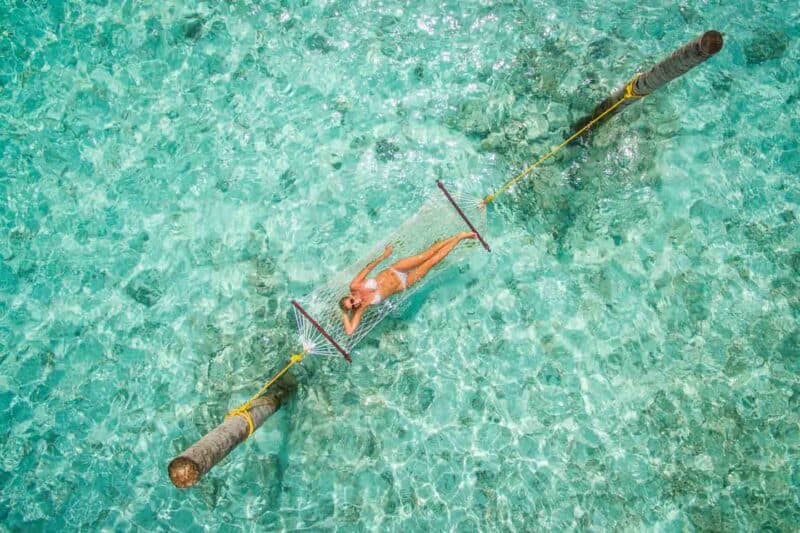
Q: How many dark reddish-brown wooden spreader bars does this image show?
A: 2